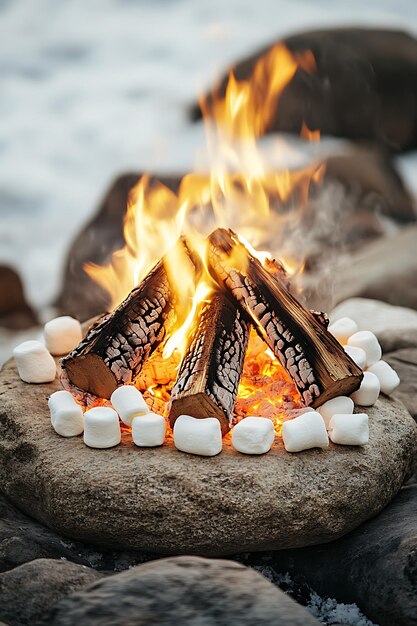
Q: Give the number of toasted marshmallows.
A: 0